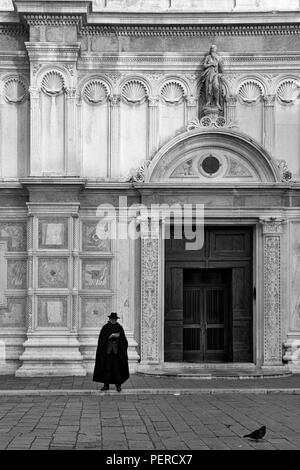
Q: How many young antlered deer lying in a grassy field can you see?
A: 0